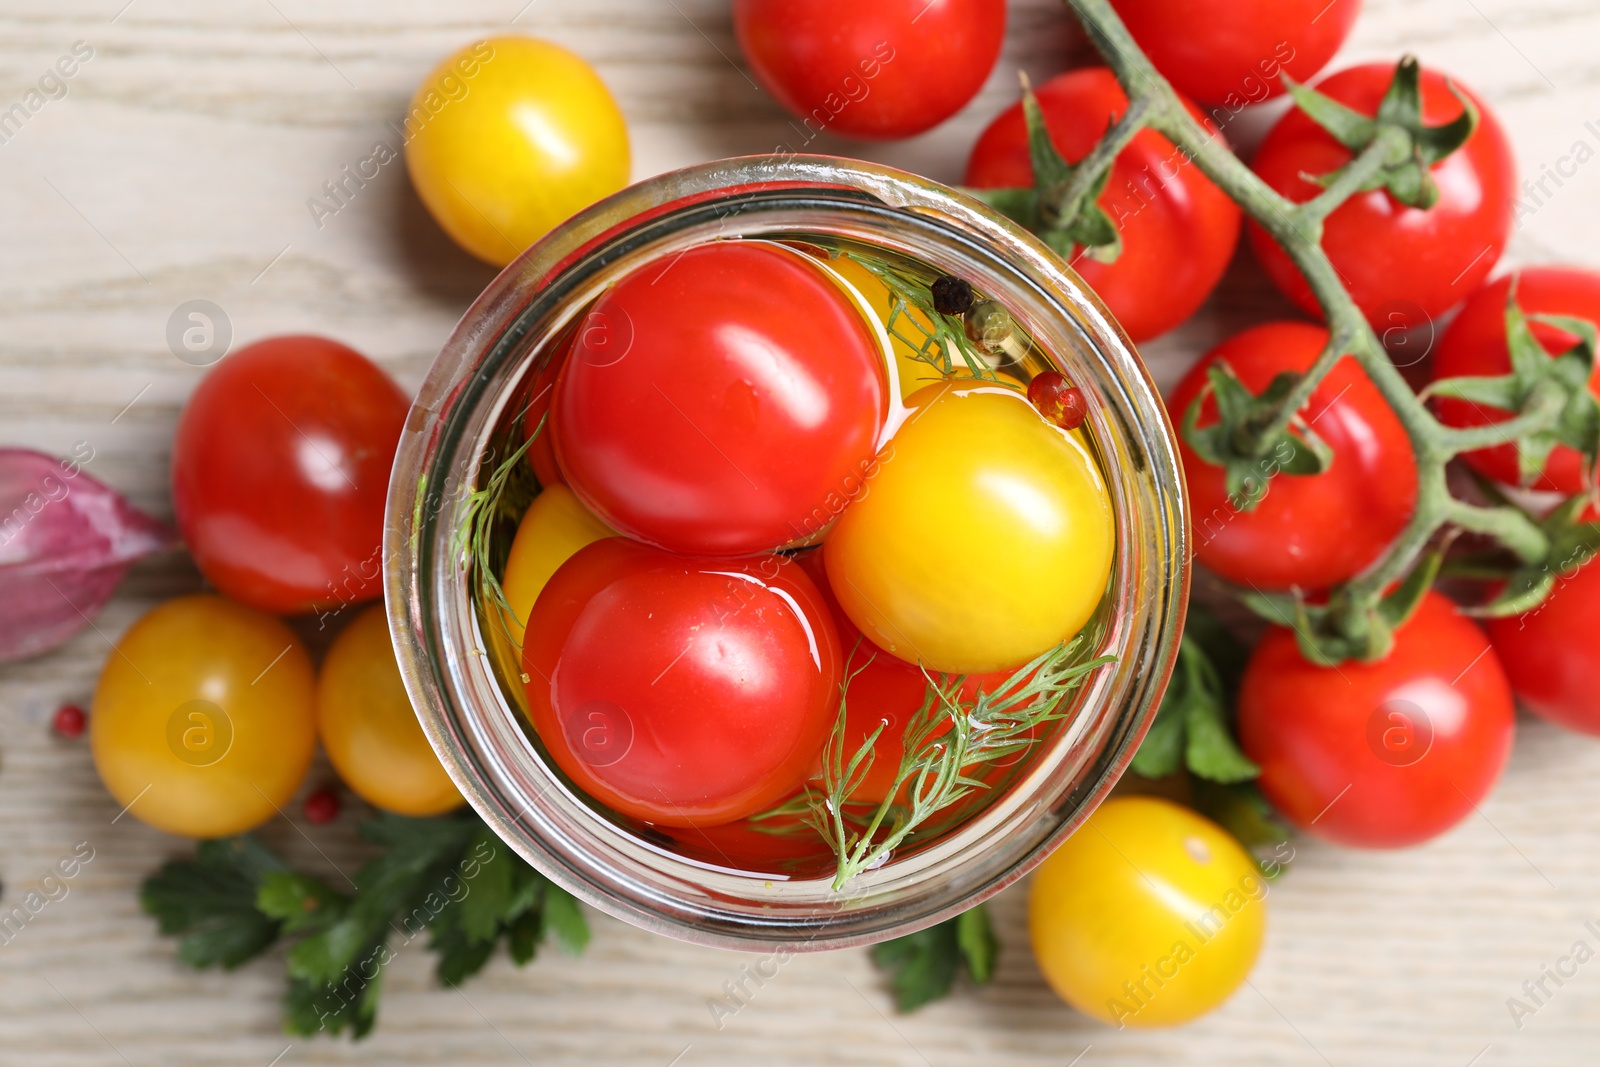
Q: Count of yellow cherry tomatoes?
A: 7